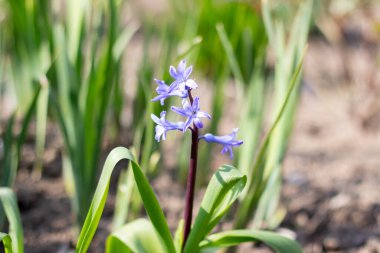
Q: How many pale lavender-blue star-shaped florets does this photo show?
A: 5